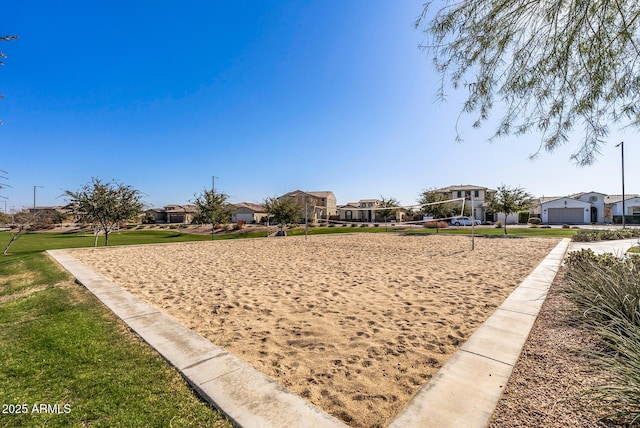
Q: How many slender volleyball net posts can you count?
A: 2